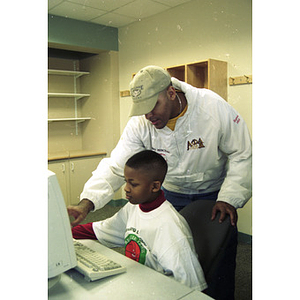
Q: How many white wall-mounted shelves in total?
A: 3